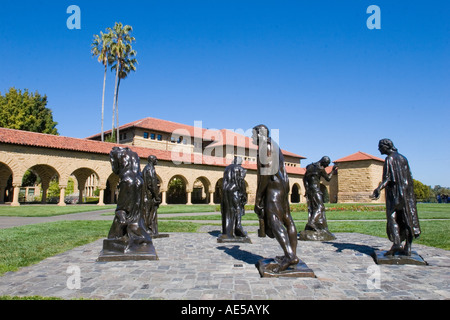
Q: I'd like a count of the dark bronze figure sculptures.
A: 6